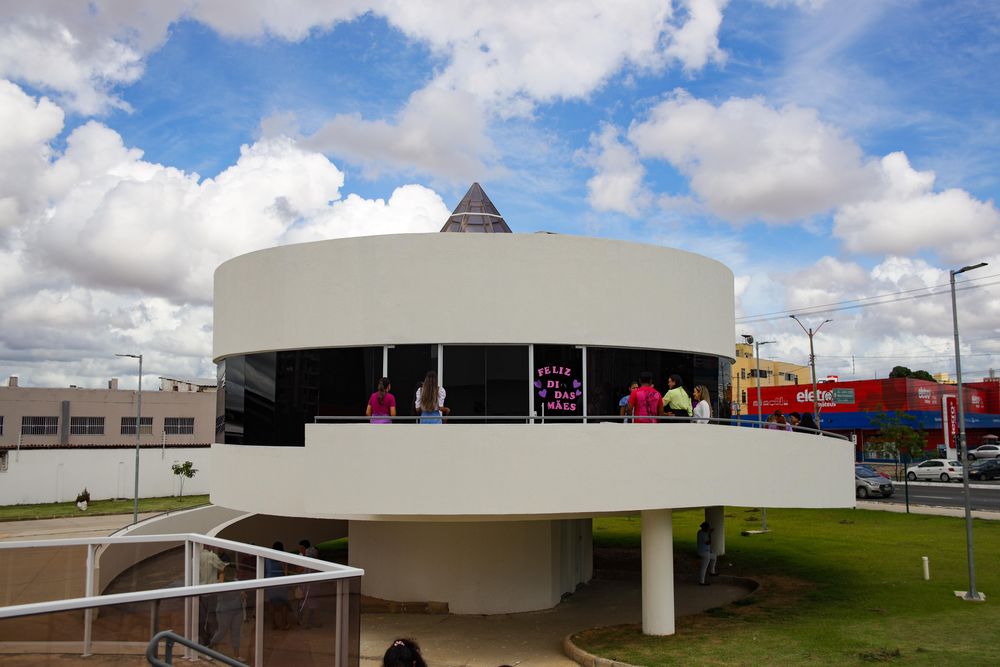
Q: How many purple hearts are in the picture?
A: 4